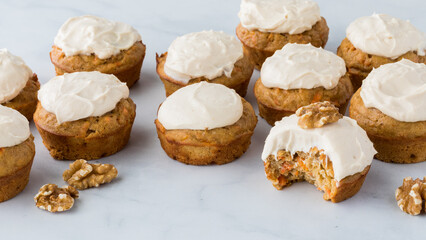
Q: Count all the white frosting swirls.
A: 11